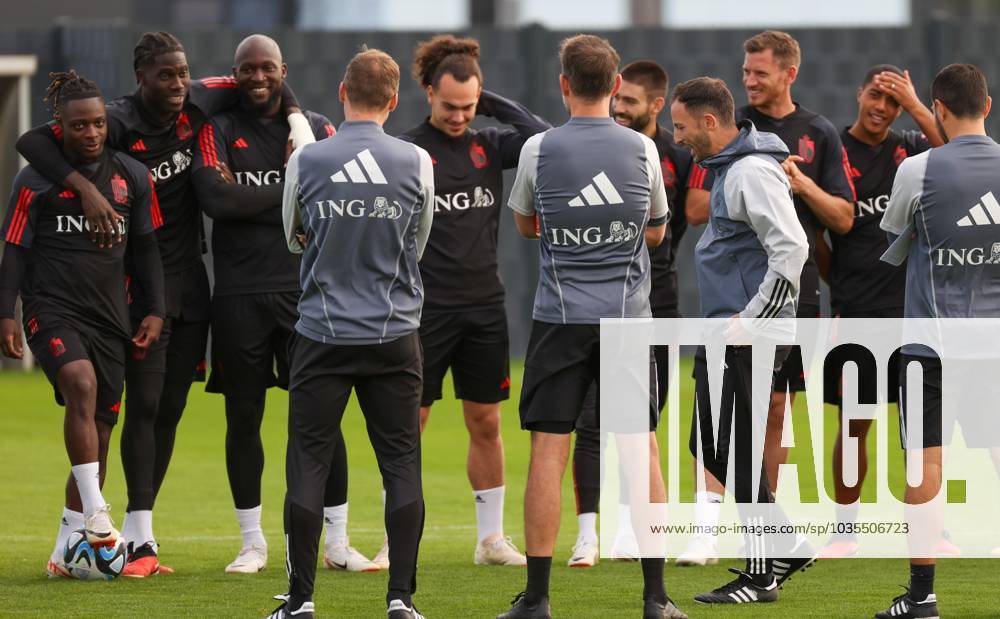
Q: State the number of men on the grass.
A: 11